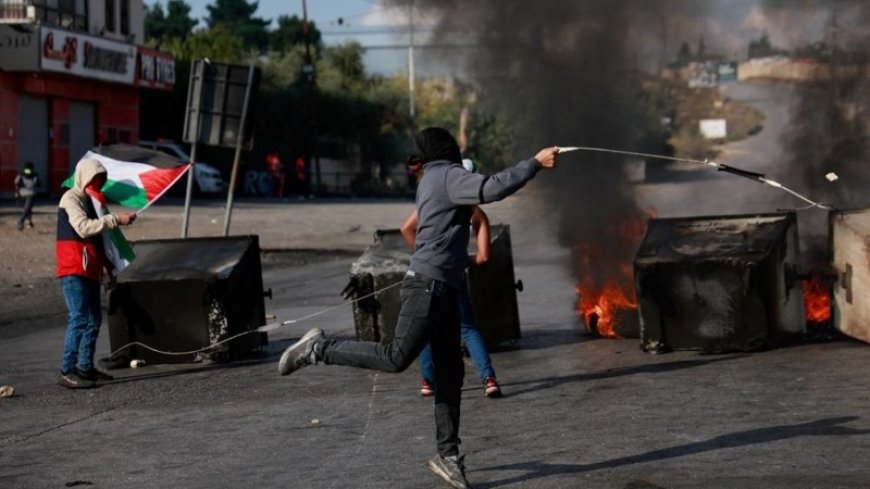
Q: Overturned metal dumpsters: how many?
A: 4